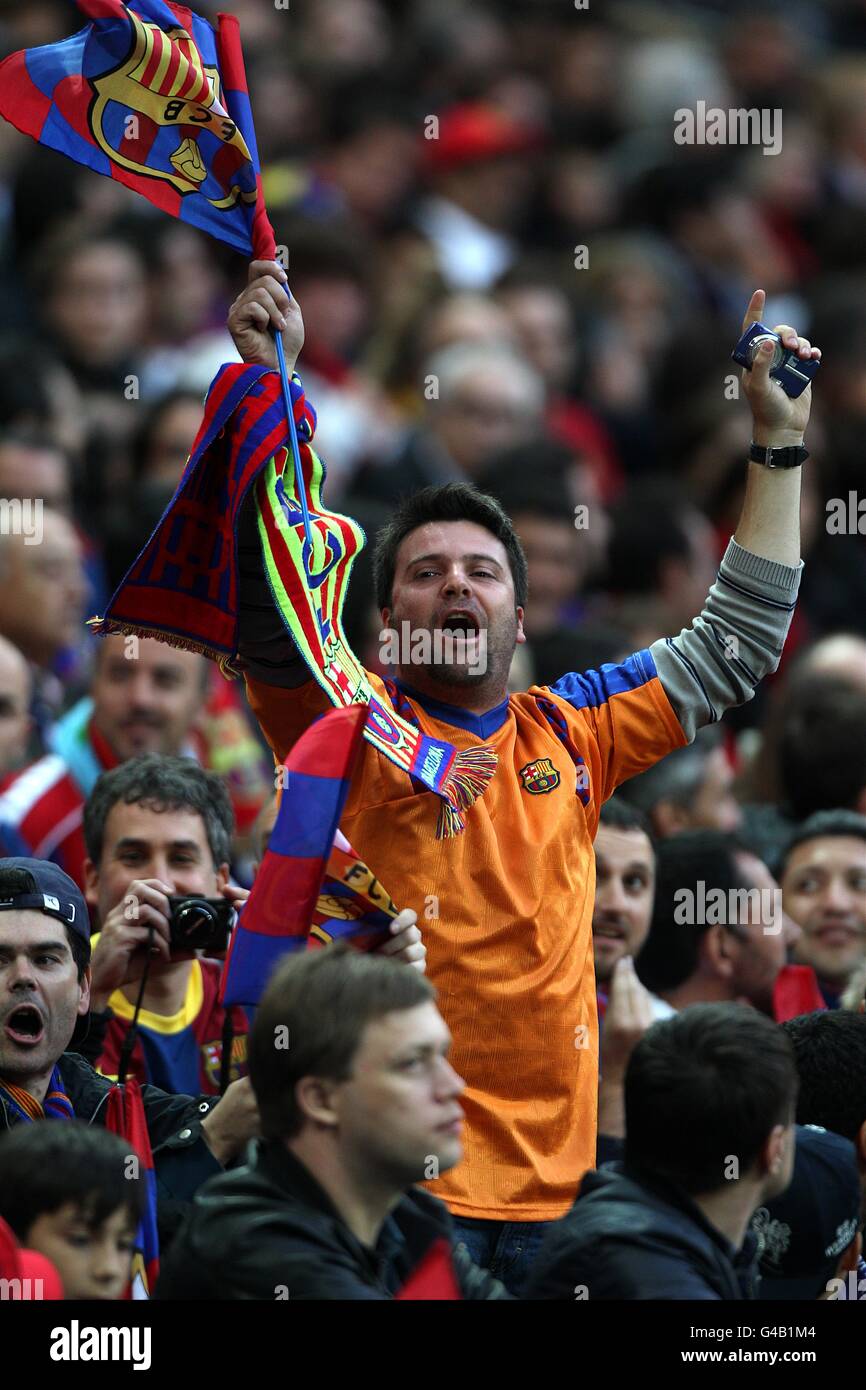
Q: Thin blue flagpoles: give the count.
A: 1